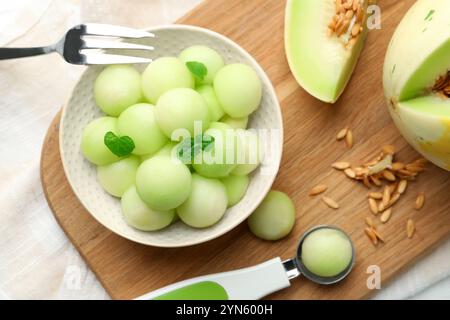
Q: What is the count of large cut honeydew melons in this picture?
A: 2